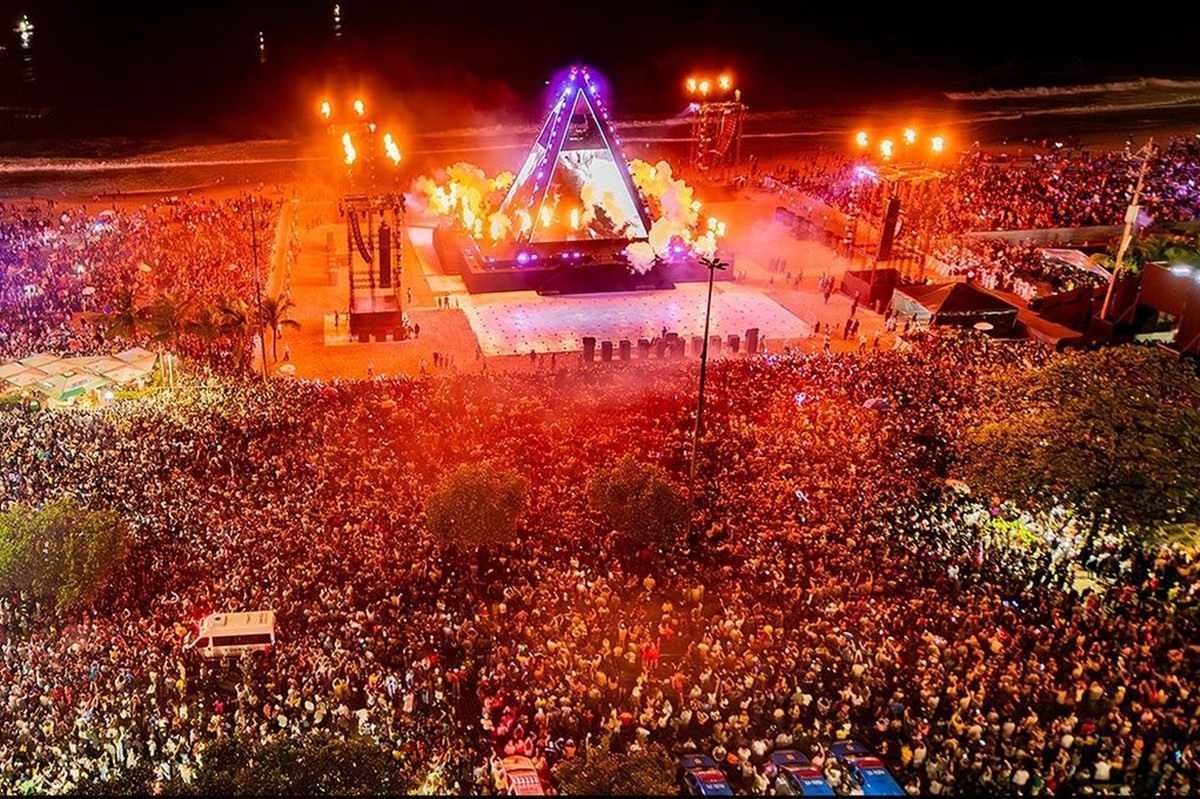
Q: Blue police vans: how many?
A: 3